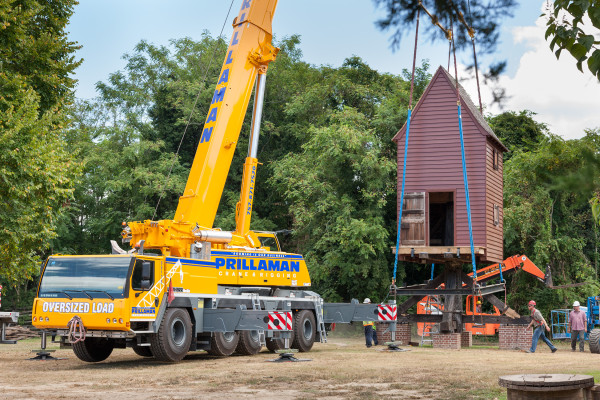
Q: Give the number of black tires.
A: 8